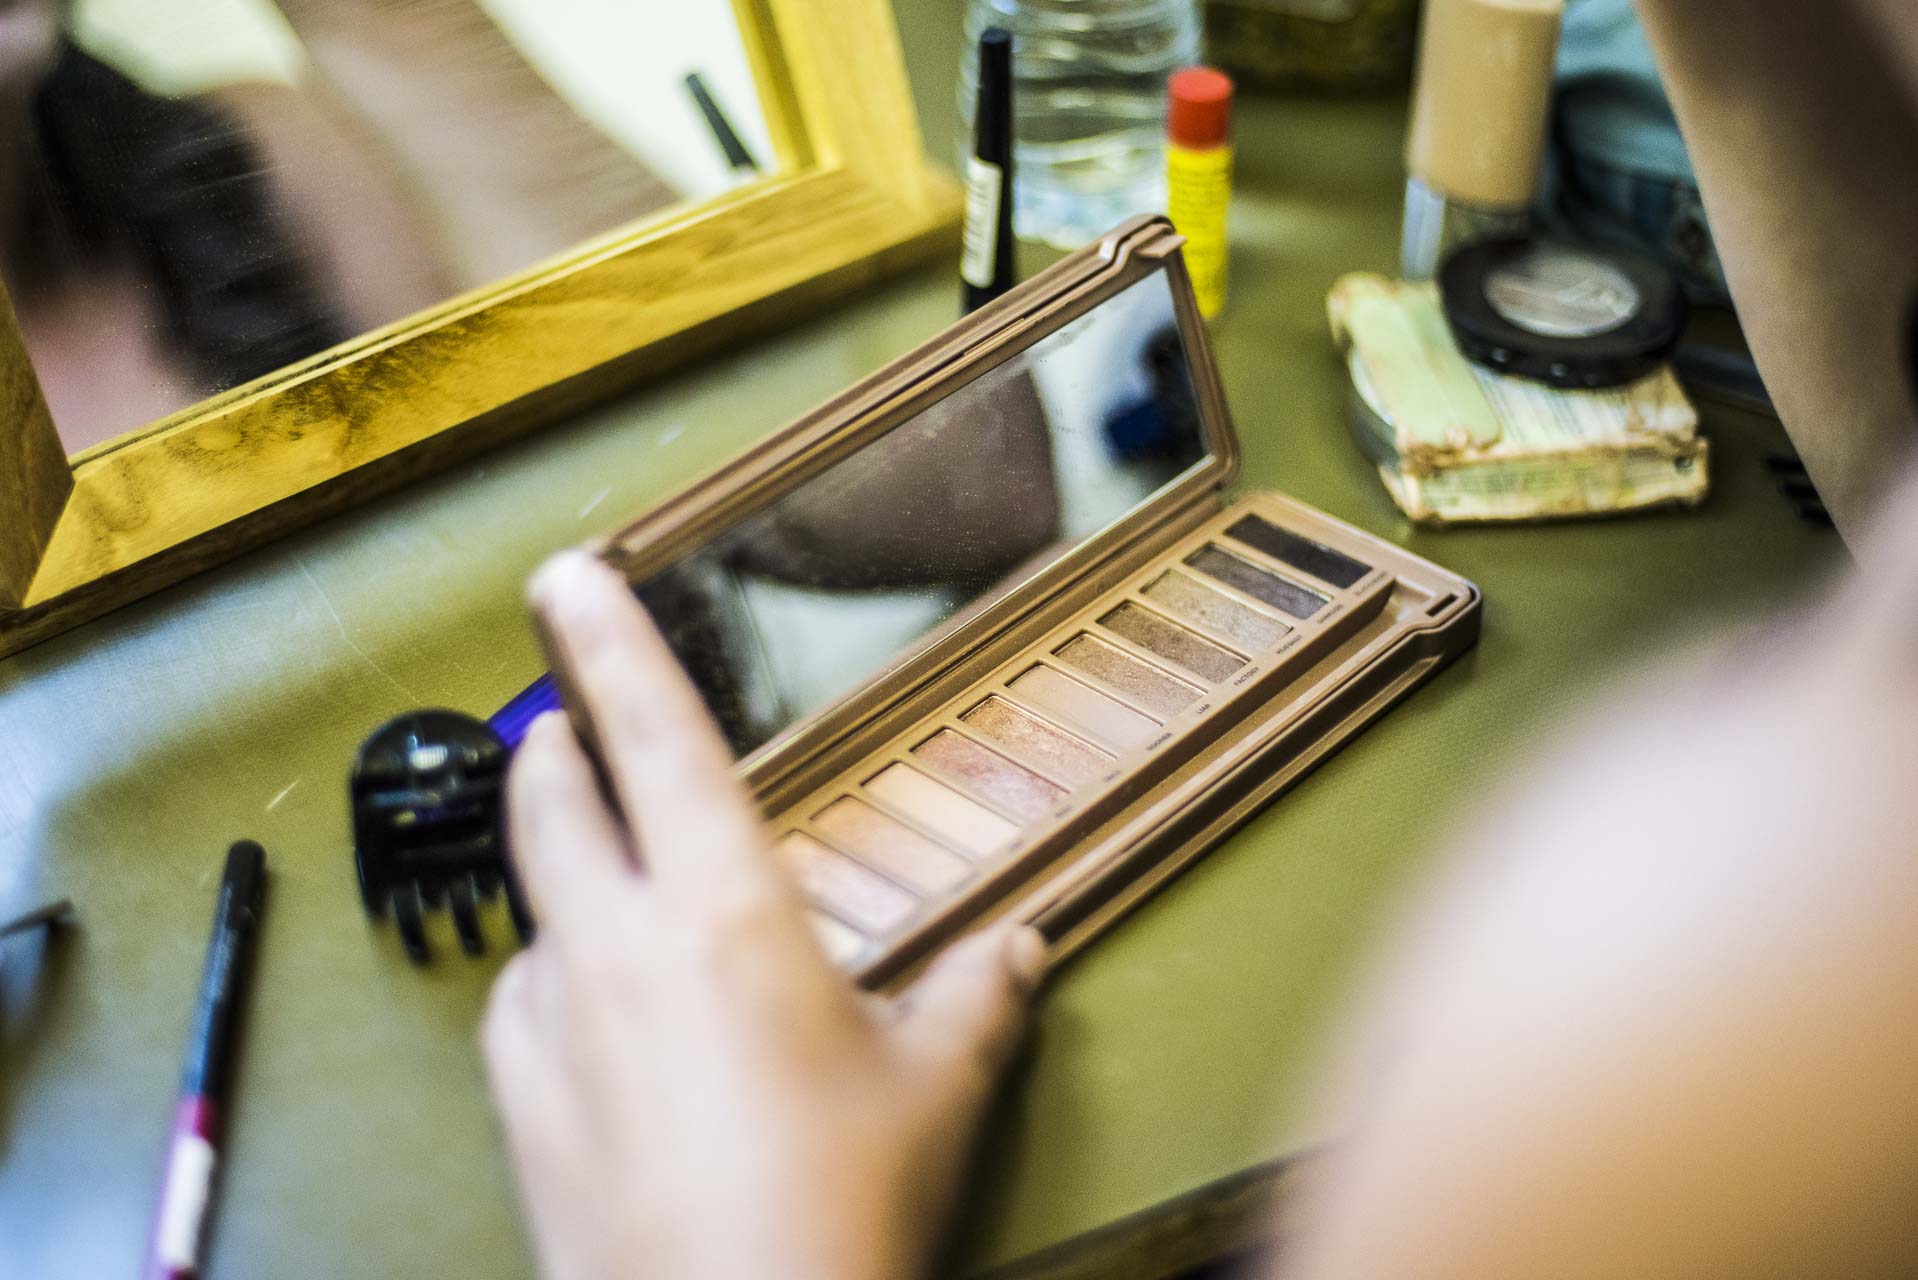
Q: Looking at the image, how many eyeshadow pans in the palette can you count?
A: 12